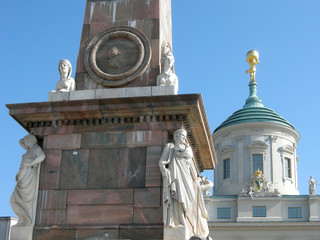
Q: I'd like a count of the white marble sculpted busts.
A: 2